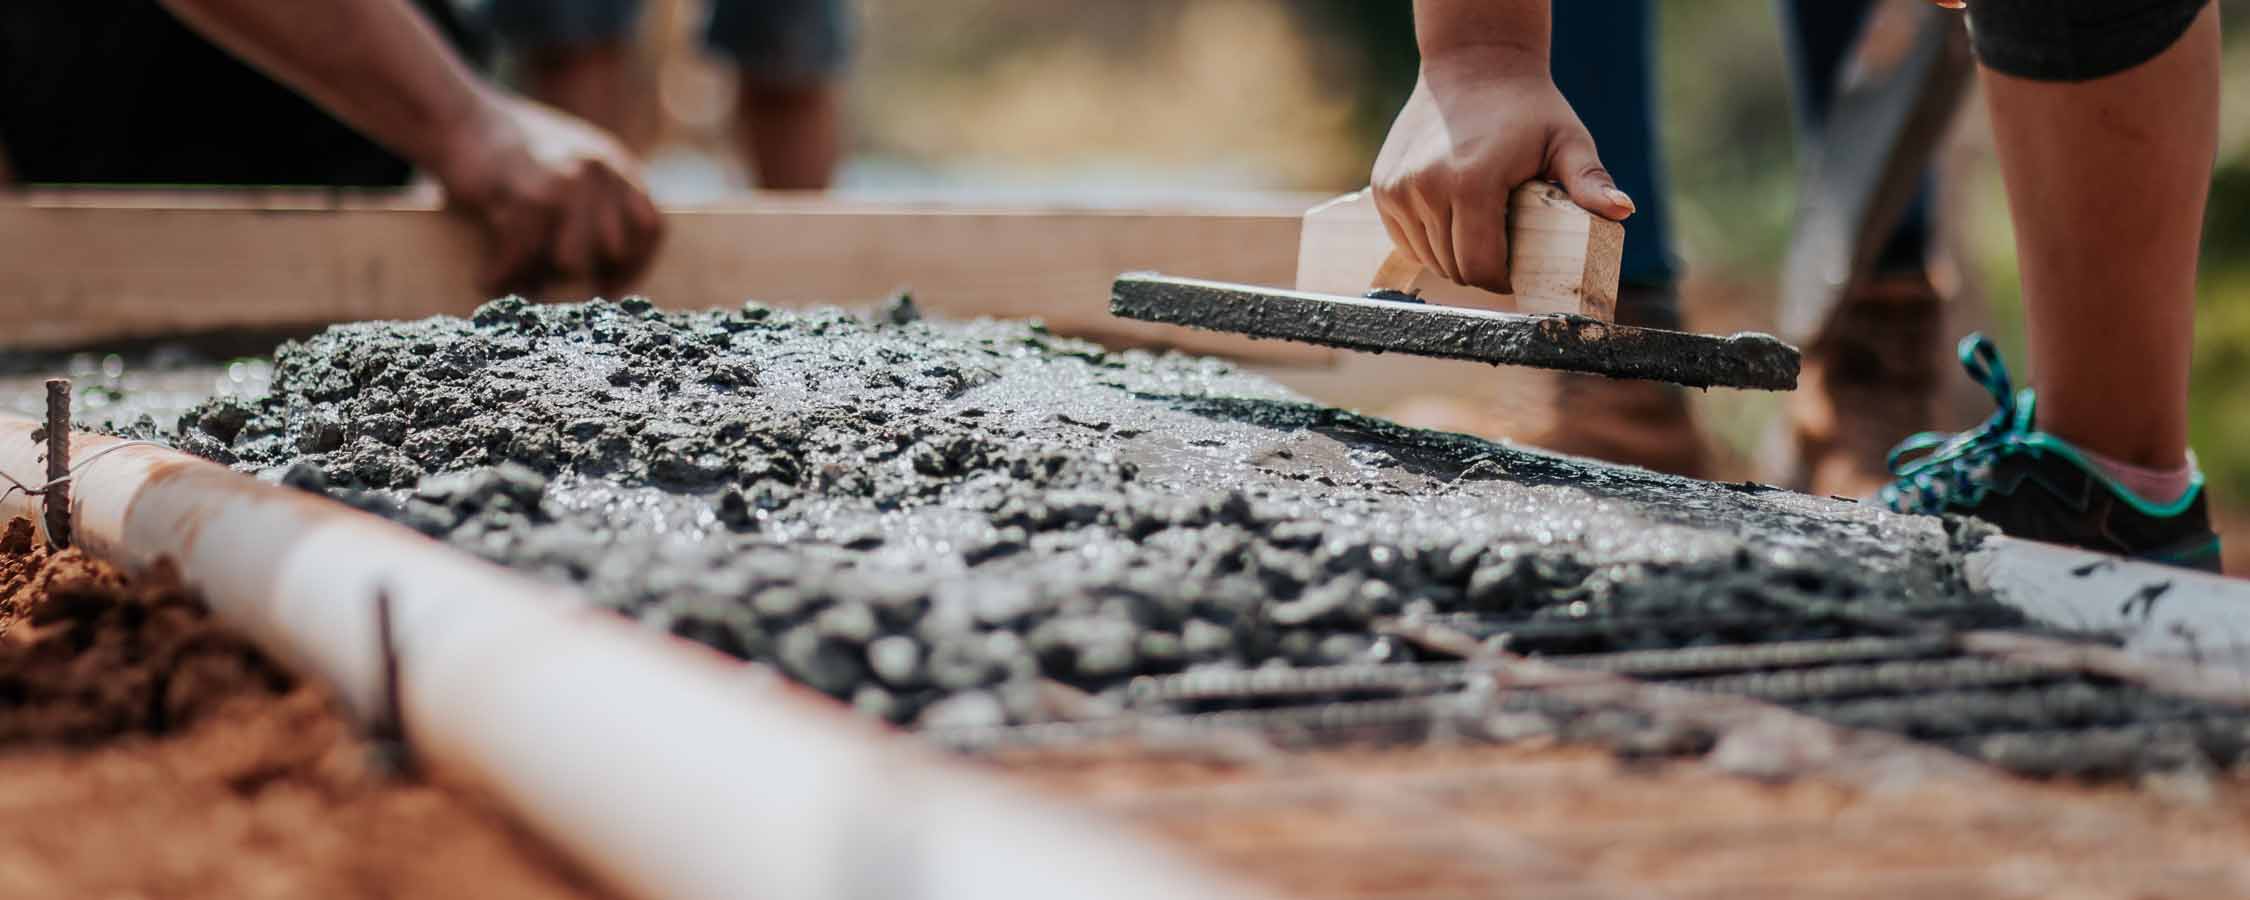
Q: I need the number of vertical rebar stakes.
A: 2